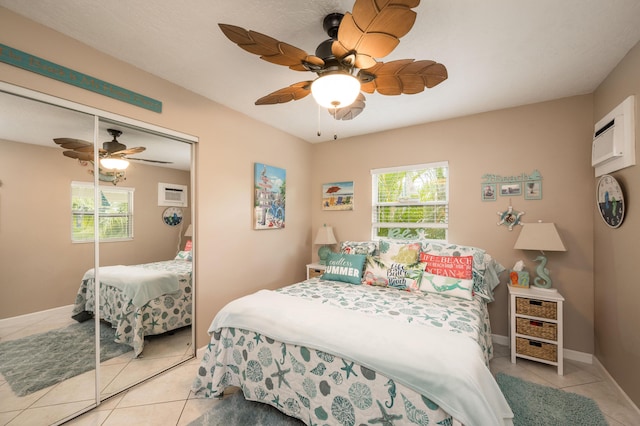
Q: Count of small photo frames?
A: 3